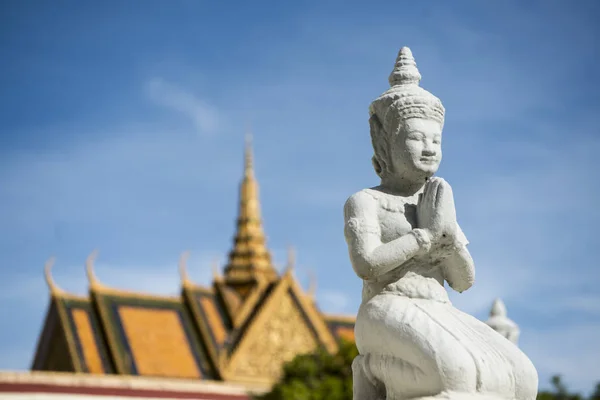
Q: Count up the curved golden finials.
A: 6